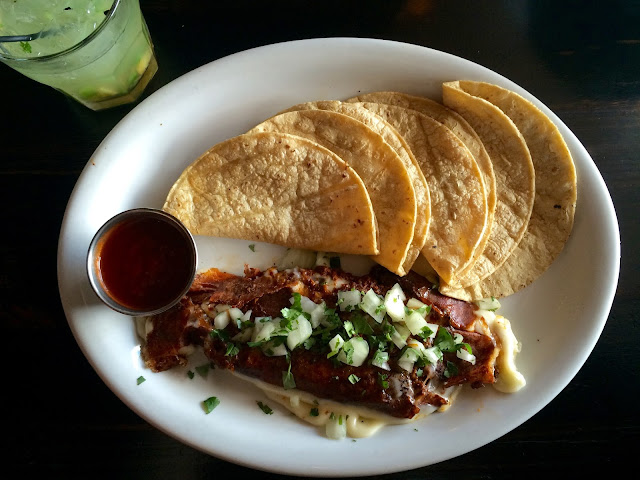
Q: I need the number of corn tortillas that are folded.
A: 4